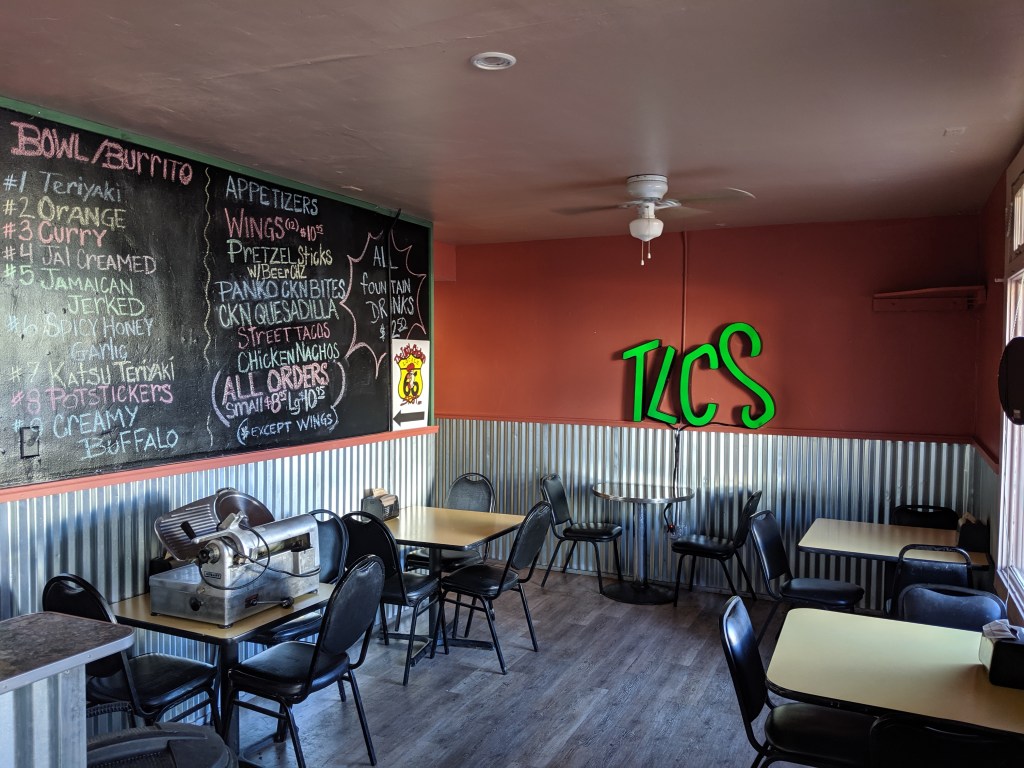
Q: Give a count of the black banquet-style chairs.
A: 14